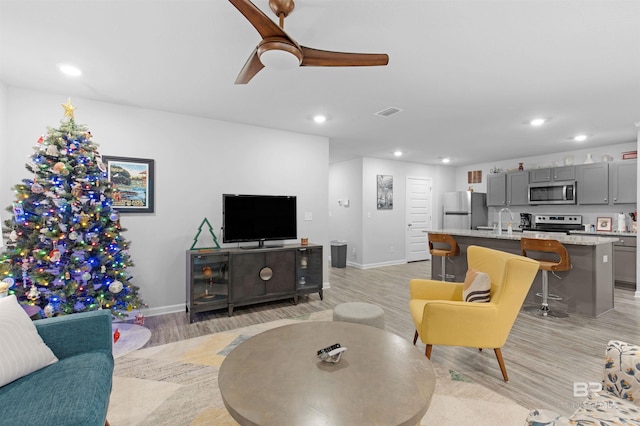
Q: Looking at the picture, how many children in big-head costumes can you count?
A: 0